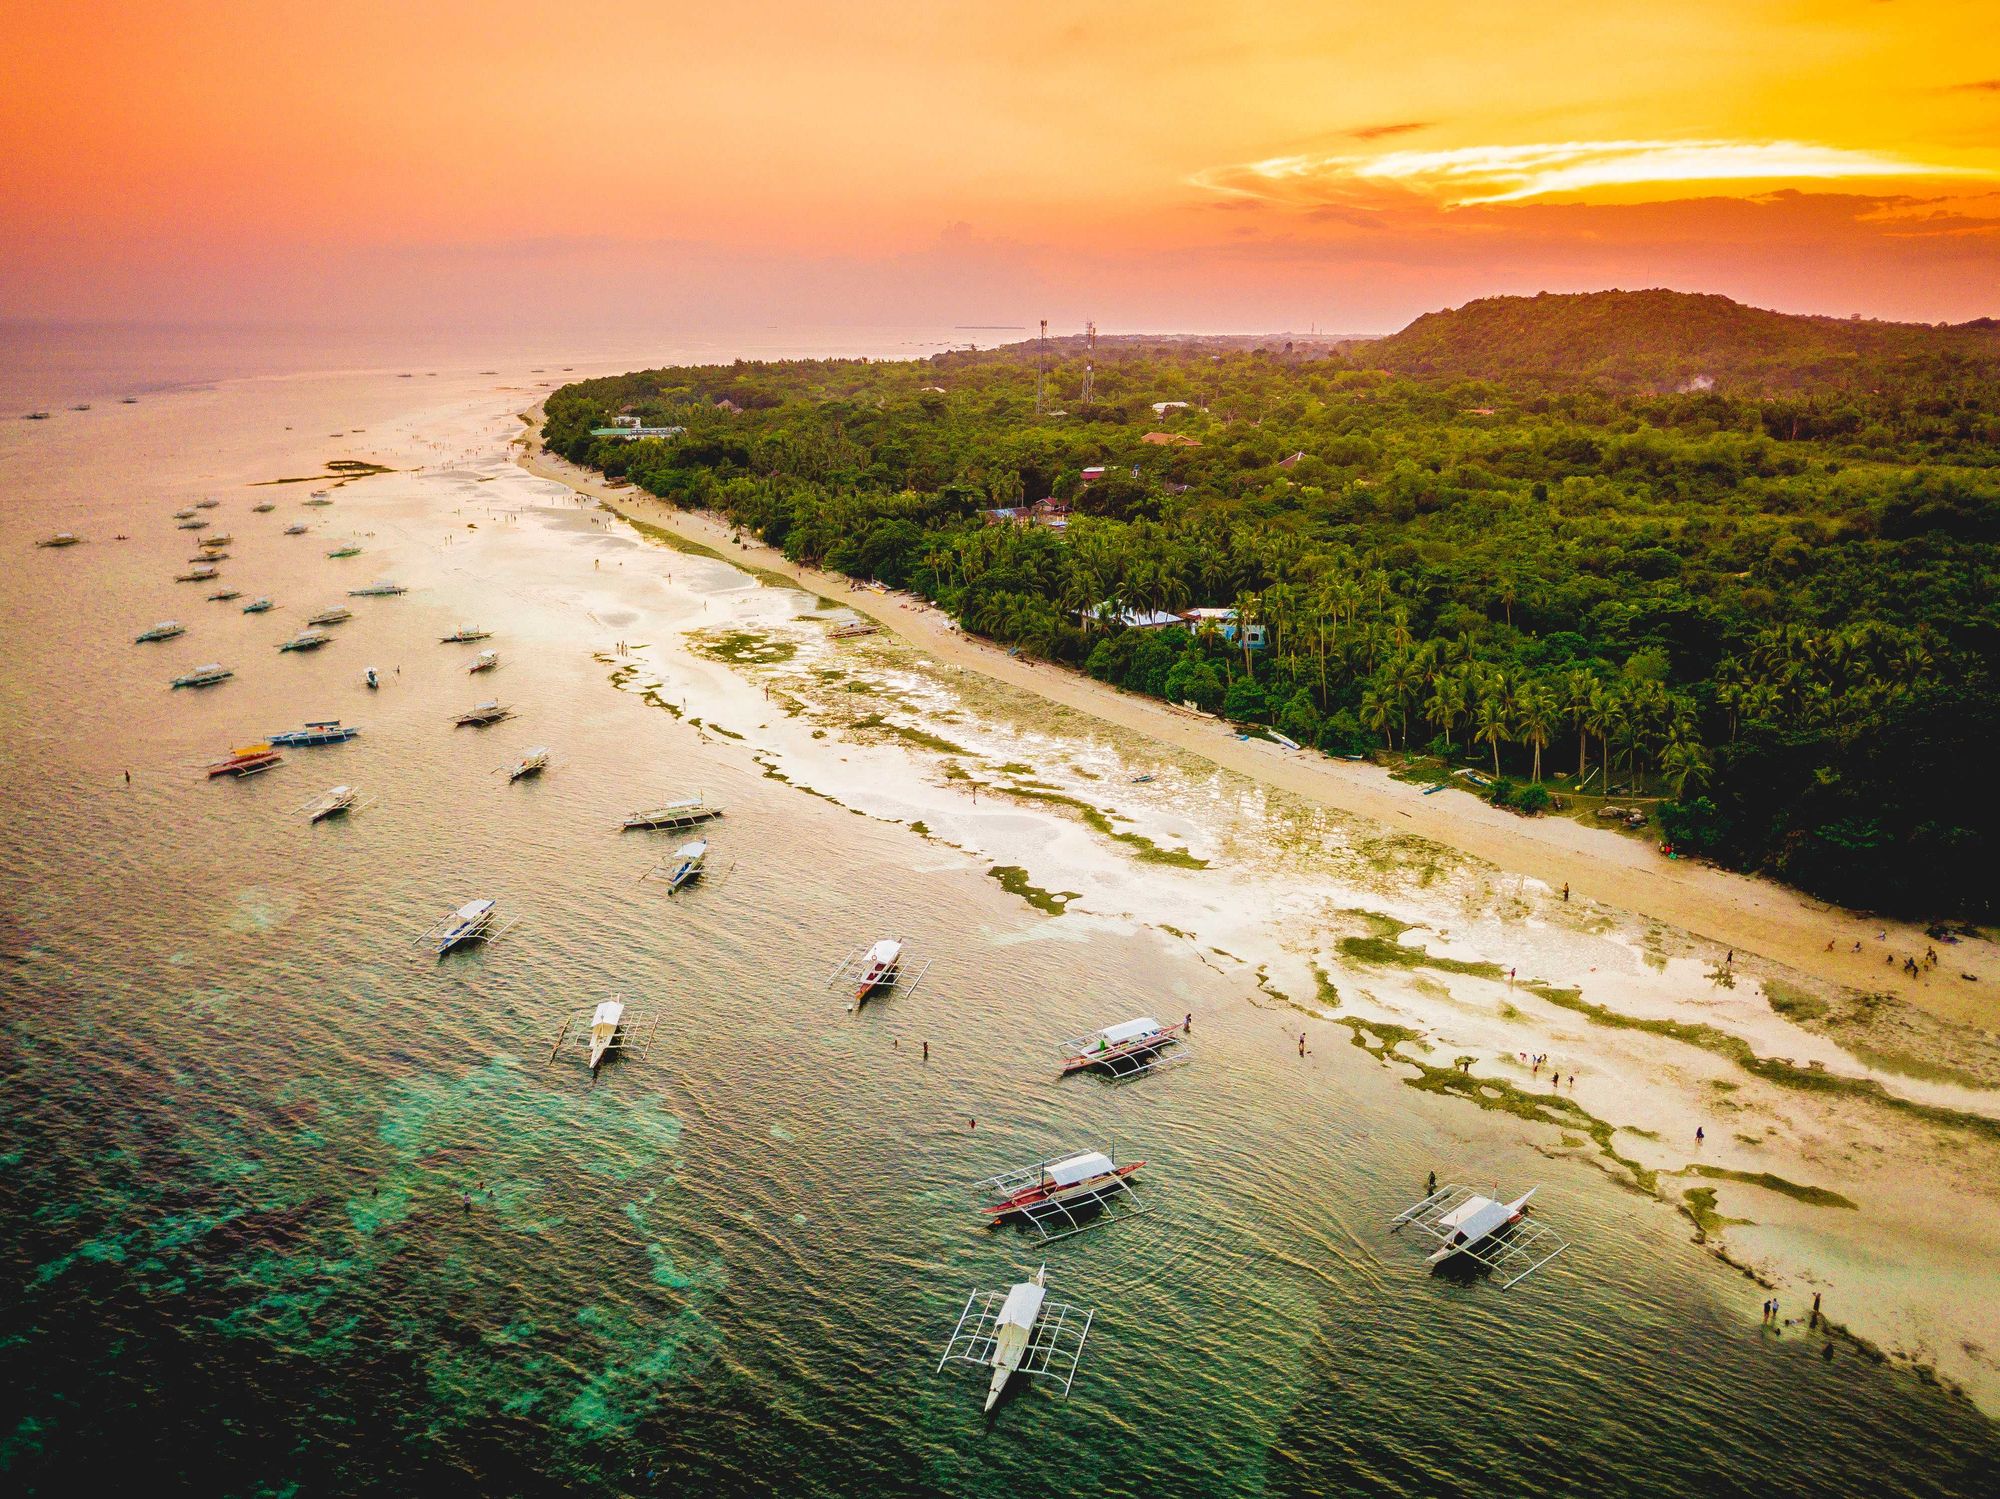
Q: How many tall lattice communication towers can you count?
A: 2